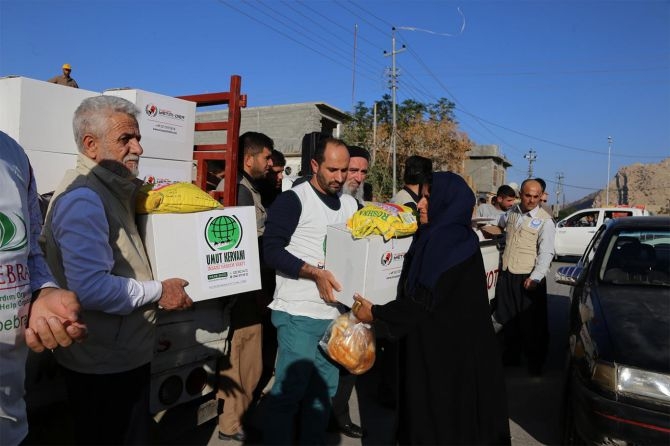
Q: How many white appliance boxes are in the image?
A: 6